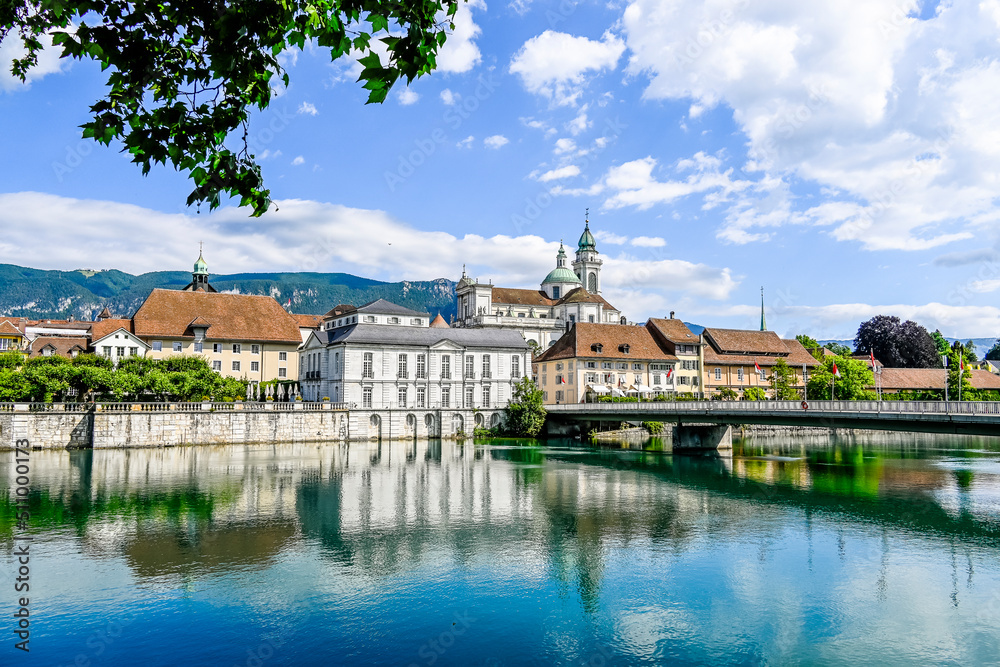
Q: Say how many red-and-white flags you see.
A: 8